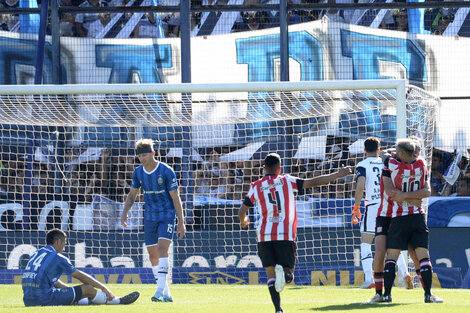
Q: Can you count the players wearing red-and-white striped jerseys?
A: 3